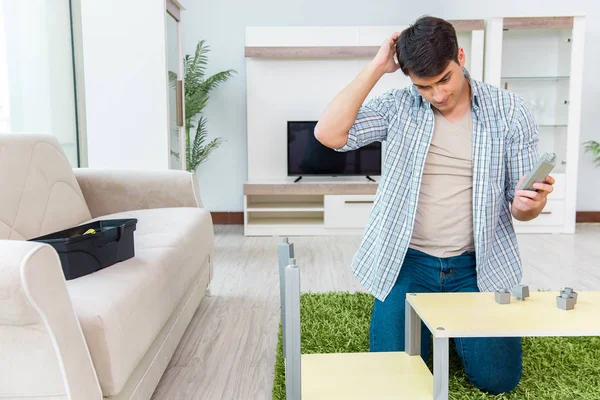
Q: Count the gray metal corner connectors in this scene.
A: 4